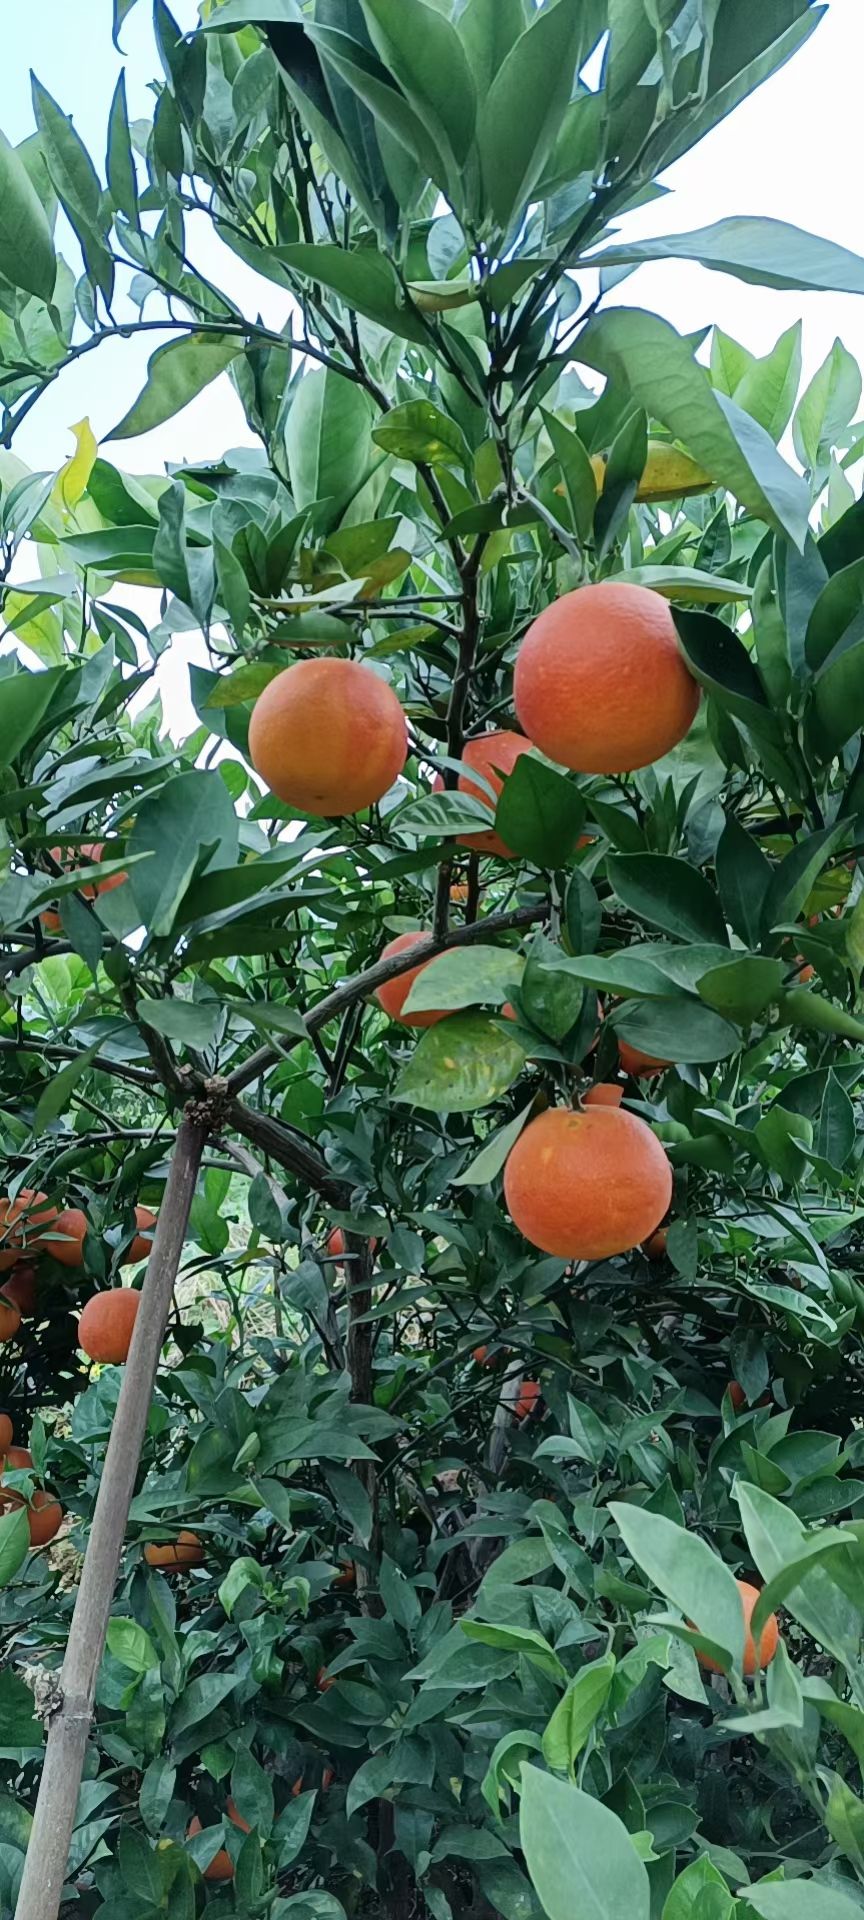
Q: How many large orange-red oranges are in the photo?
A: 3